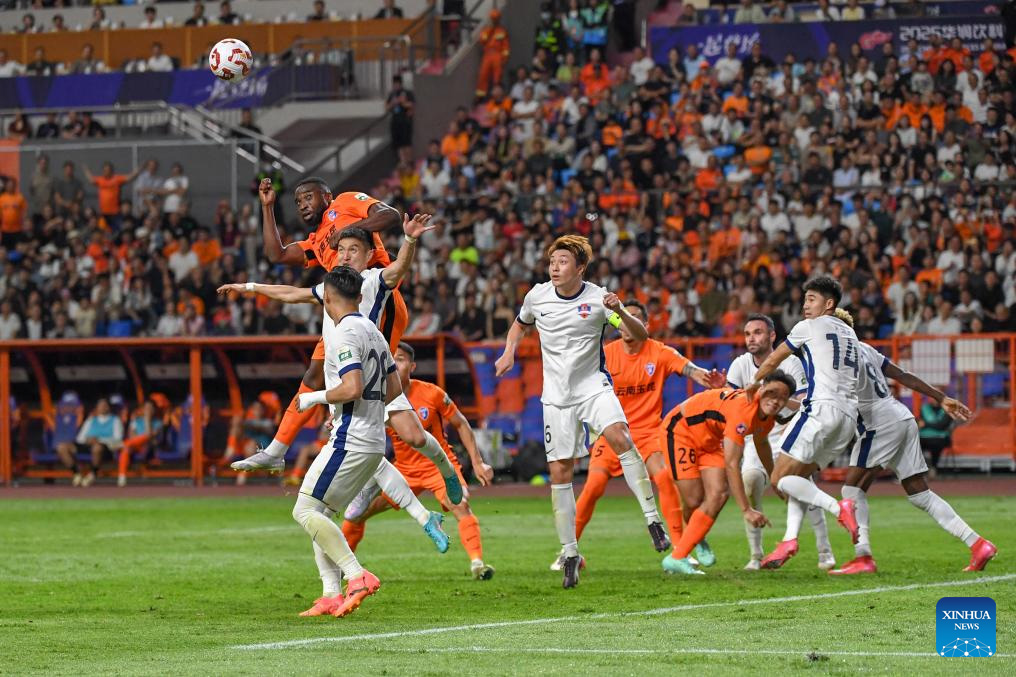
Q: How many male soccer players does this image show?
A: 10